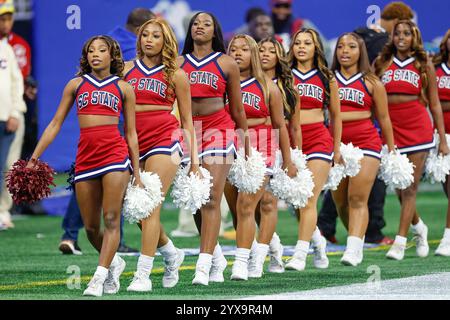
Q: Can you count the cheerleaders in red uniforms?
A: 9